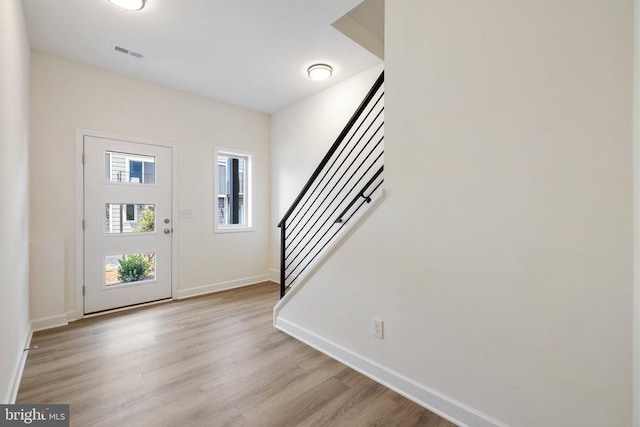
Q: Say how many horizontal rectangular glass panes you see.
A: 3